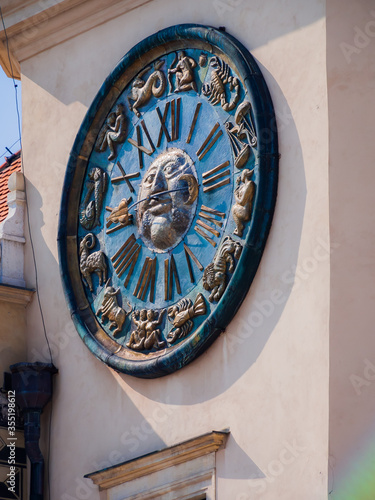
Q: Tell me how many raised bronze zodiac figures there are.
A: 12